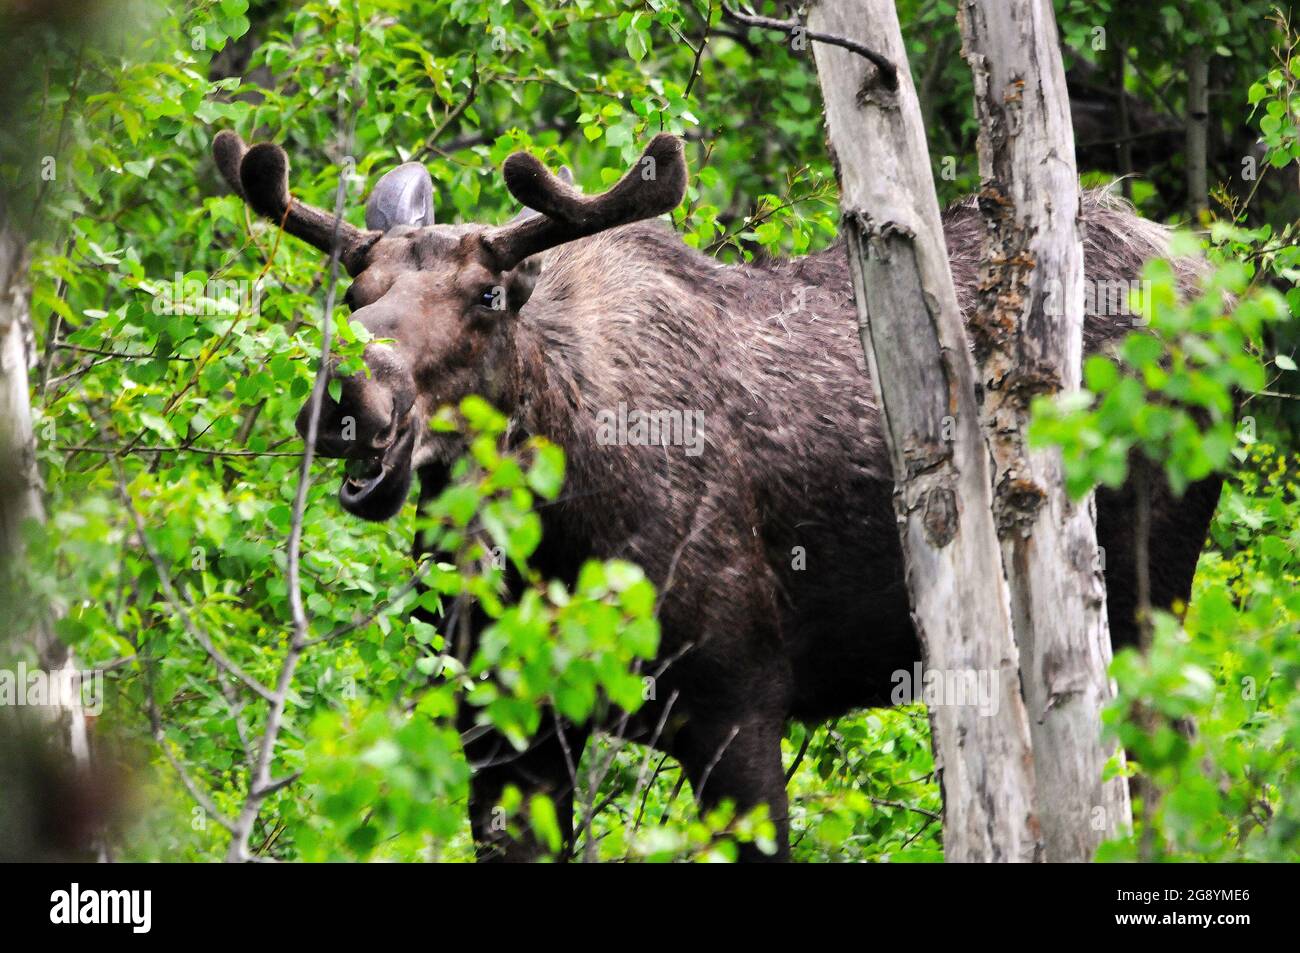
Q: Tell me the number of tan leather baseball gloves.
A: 0